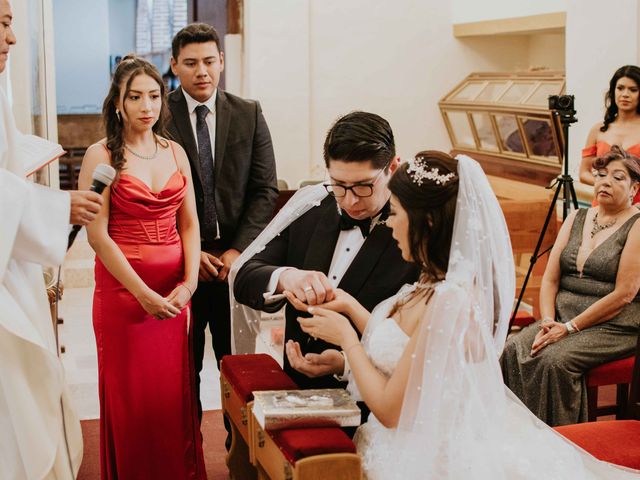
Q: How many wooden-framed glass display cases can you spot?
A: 1